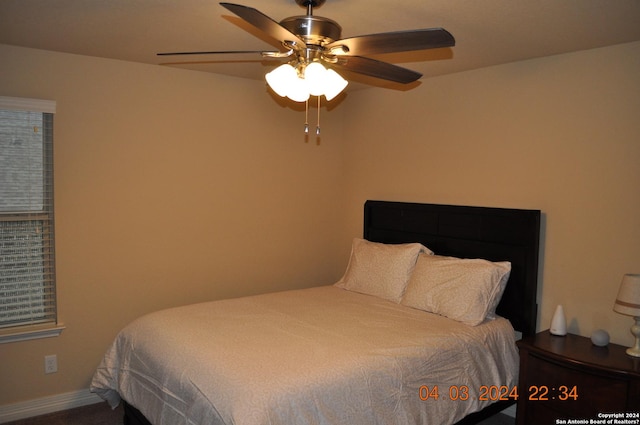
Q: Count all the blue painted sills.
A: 0